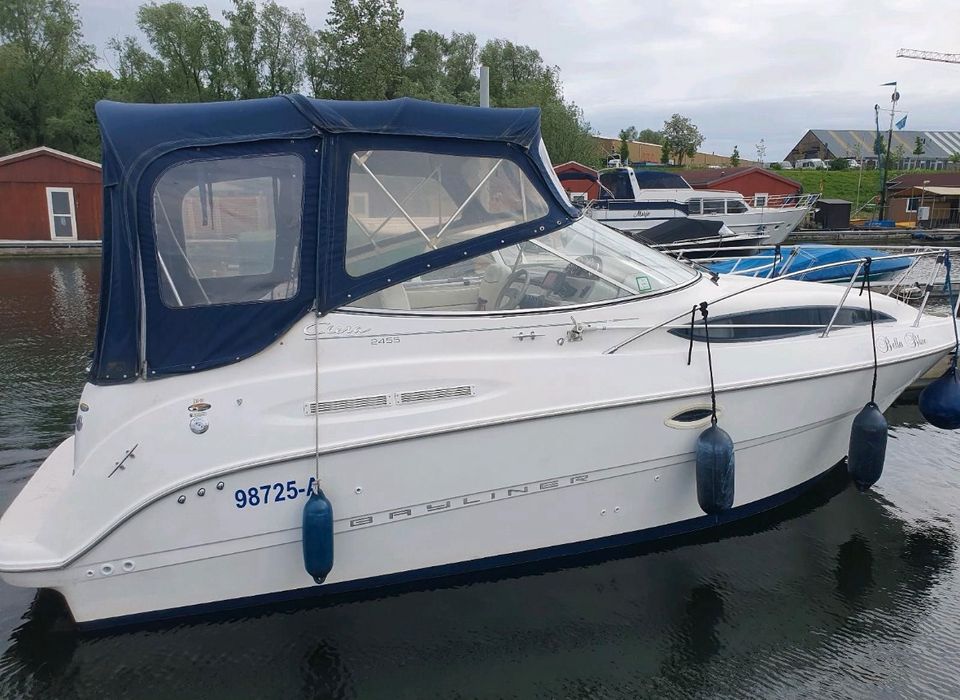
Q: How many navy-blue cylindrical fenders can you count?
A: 3